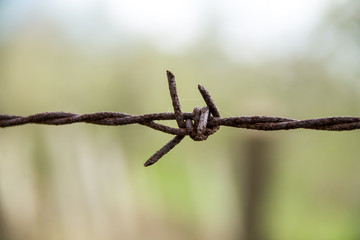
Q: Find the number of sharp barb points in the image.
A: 3